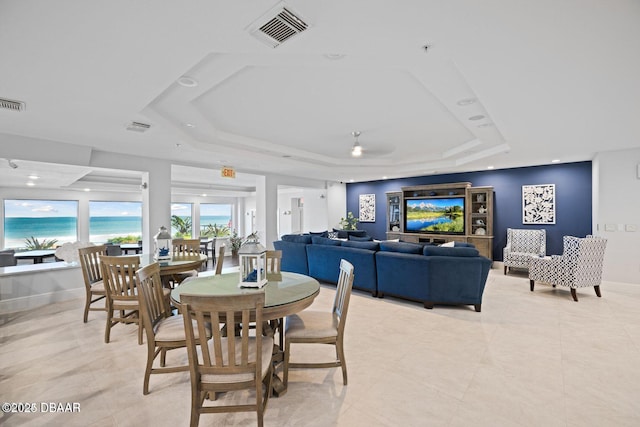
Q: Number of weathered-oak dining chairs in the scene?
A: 8